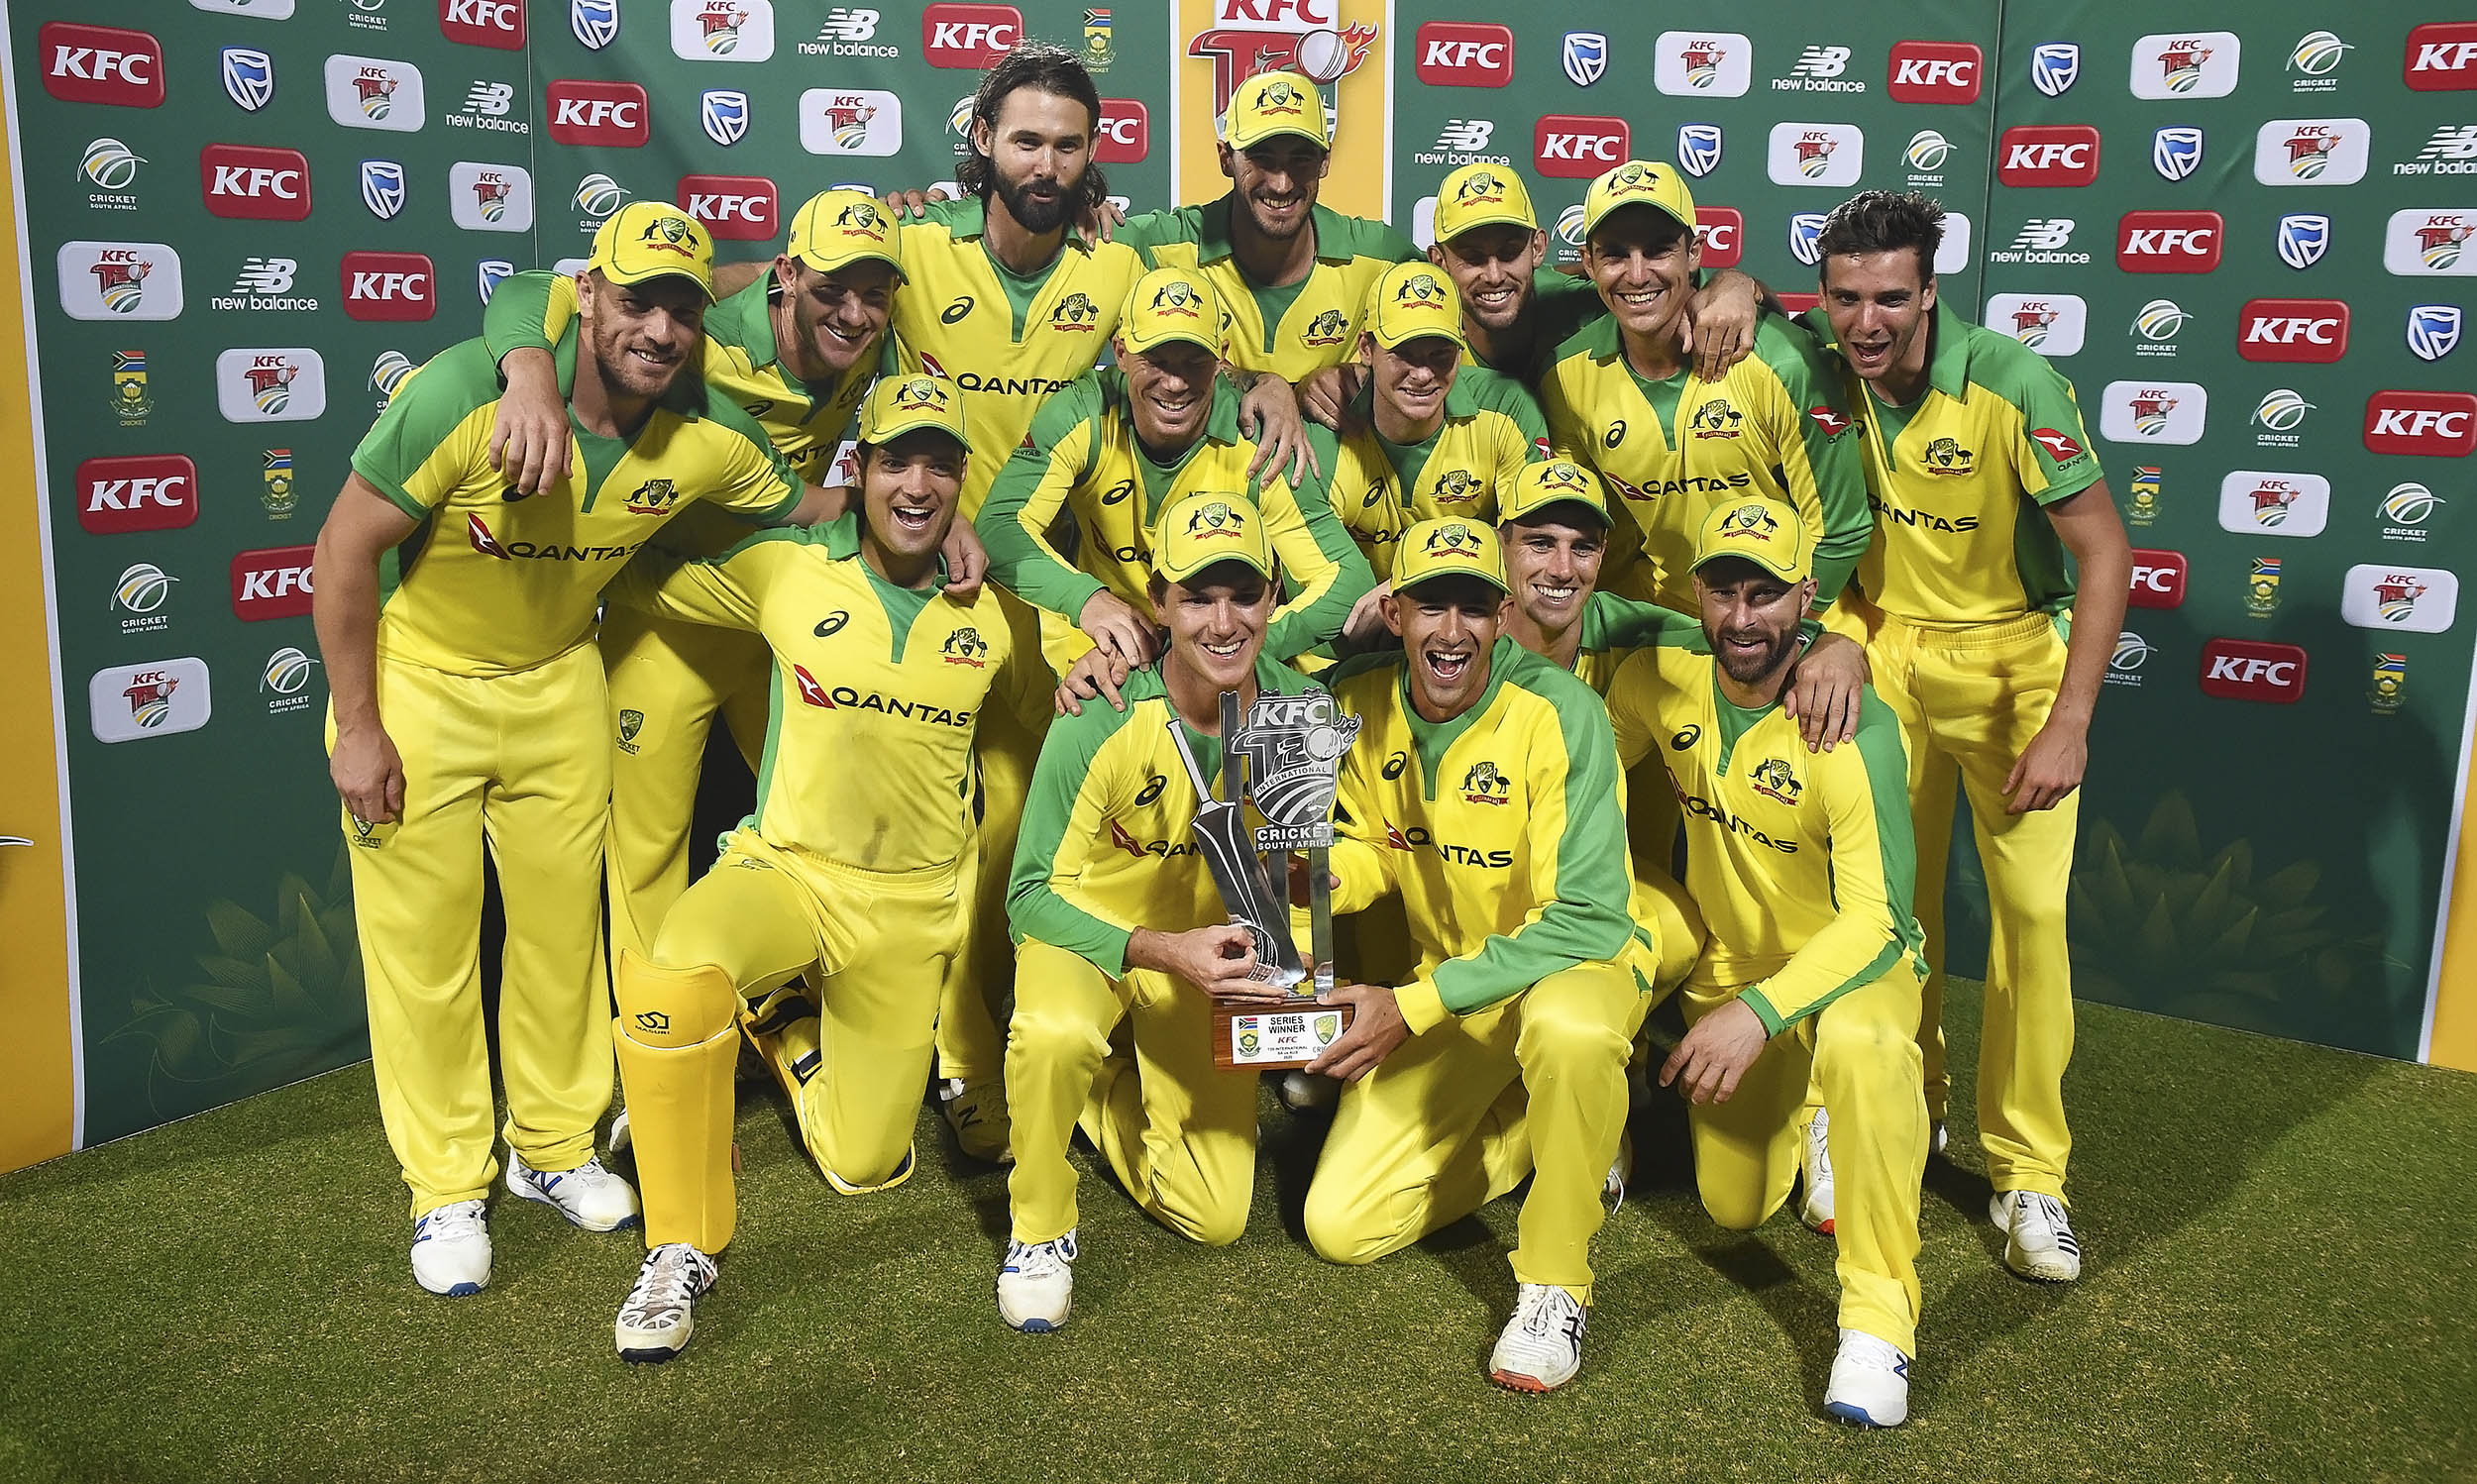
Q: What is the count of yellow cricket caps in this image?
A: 12